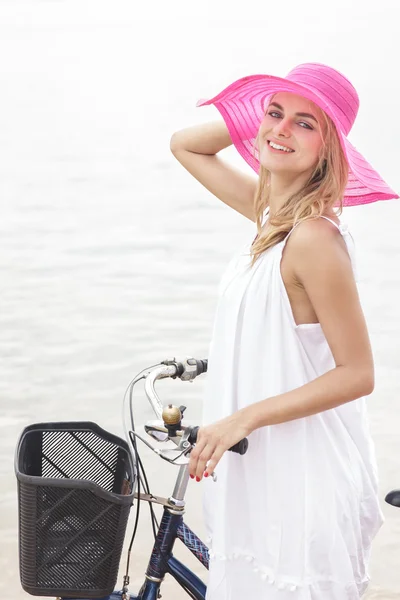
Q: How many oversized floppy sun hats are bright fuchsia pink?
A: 1